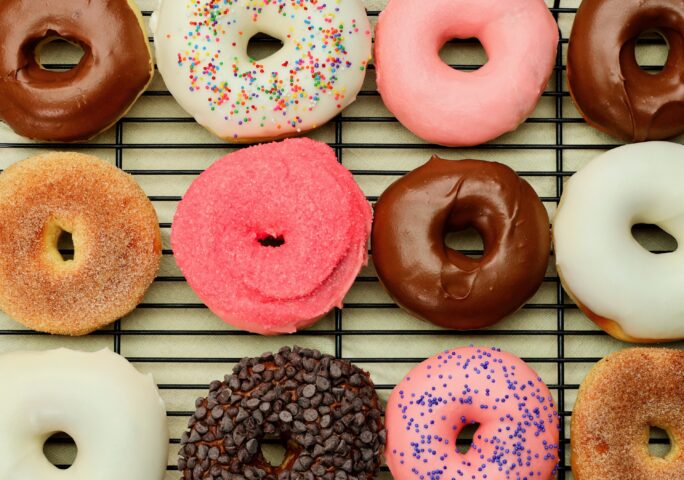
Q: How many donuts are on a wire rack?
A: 12